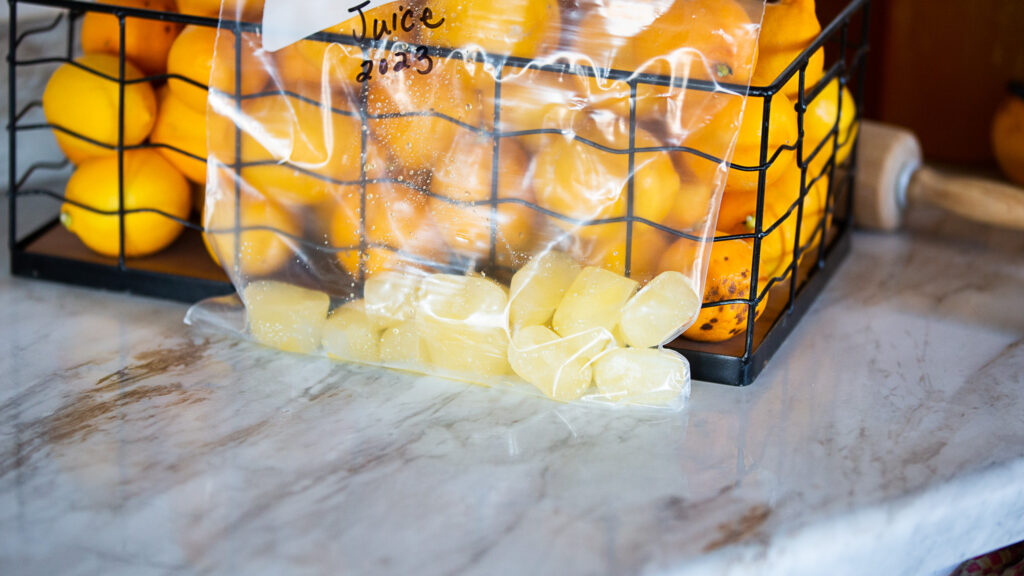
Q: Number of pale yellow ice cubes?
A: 11